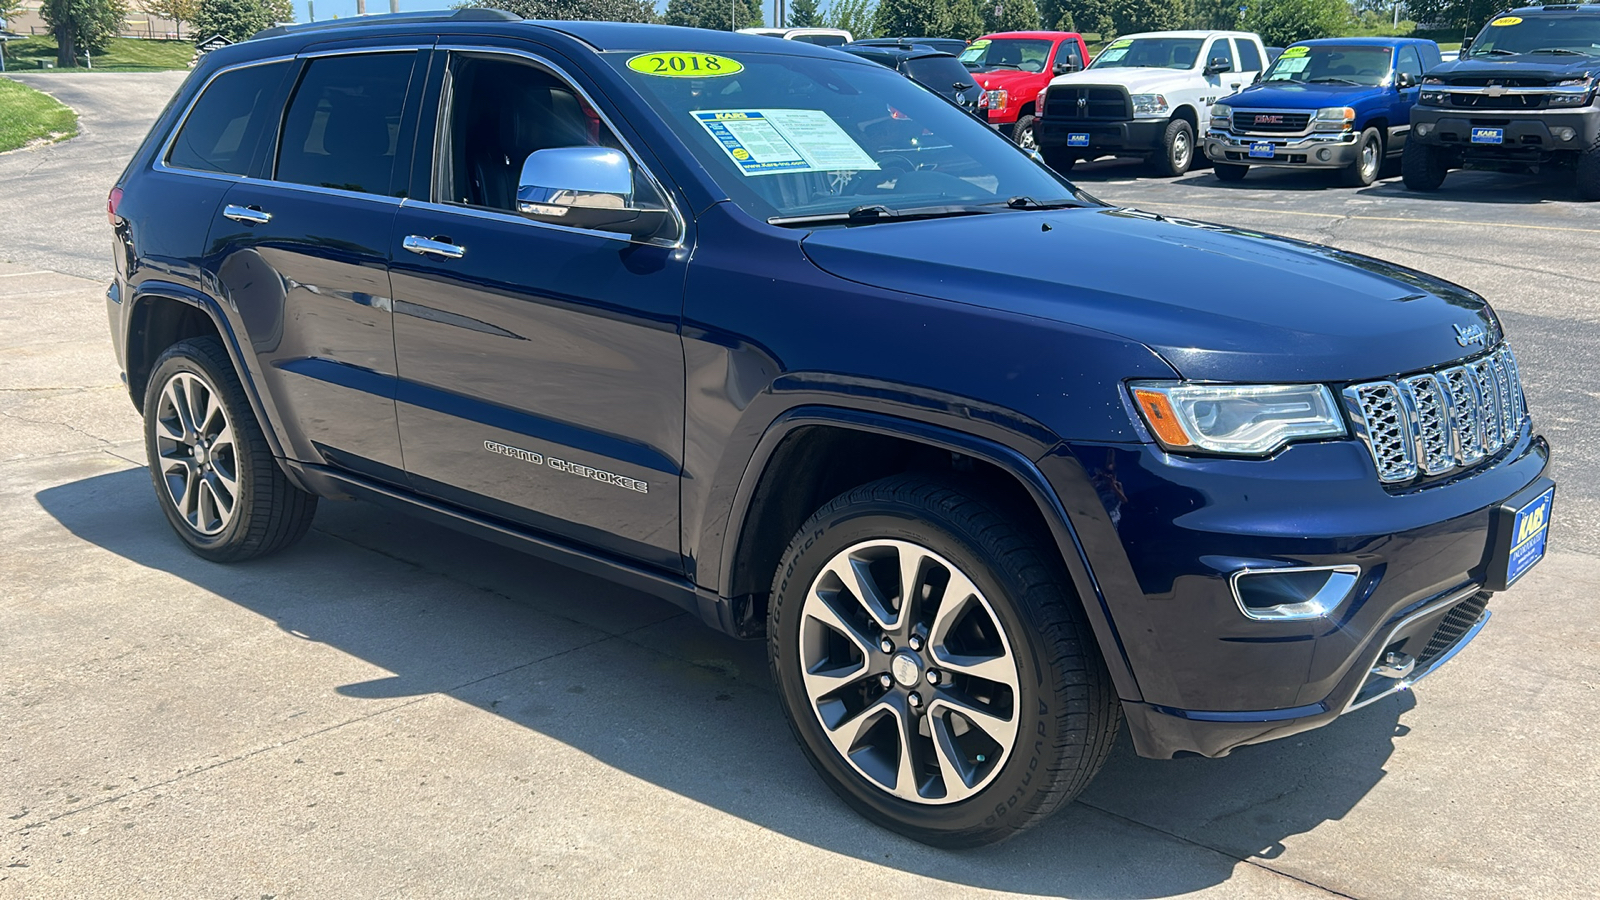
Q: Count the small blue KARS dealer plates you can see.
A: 4